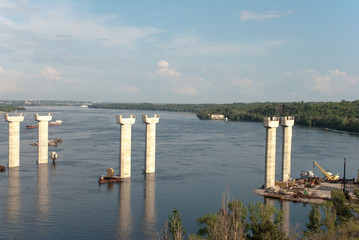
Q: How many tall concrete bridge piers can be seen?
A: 6